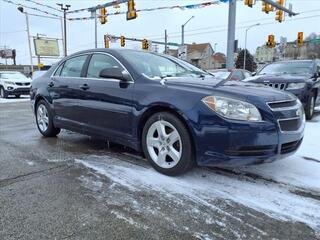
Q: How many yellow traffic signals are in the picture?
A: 10